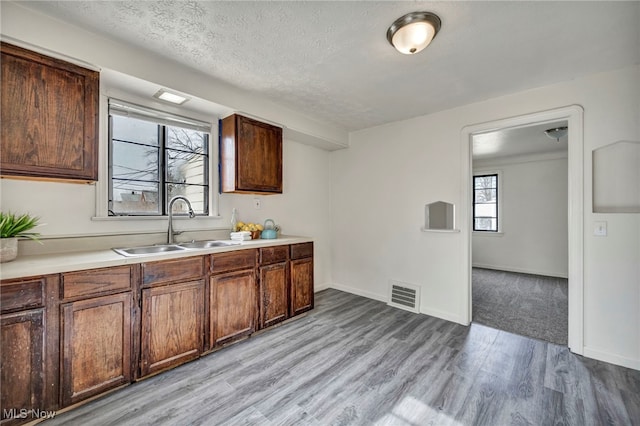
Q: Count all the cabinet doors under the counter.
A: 6